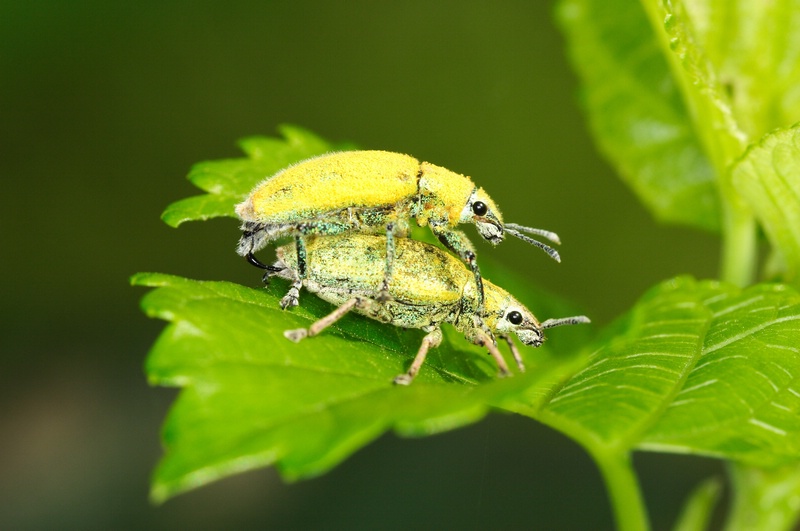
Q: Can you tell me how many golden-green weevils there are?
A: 2